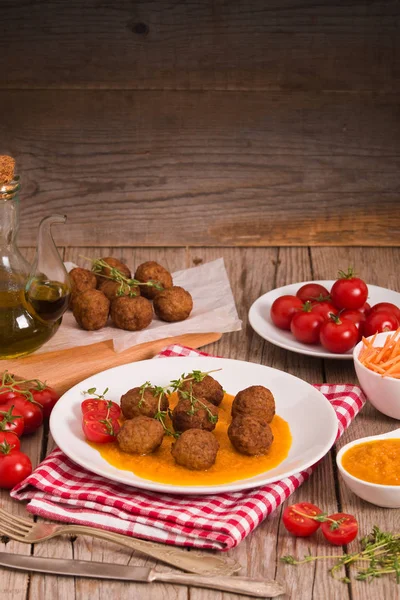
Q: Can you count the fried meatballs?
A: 14